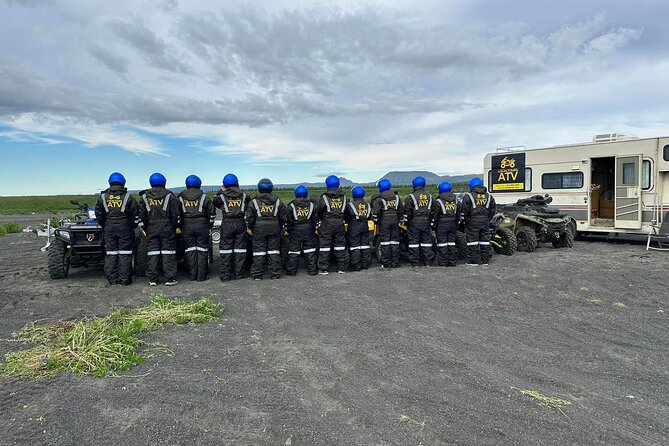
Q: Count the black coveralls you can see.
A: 12